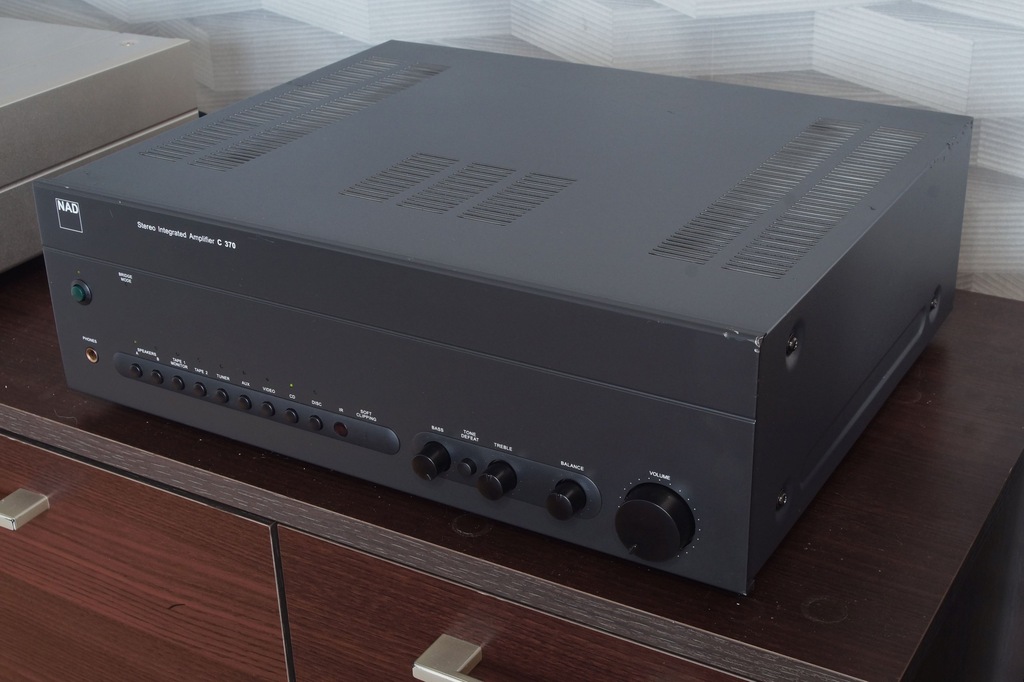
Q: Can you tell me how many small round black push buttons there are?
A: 10